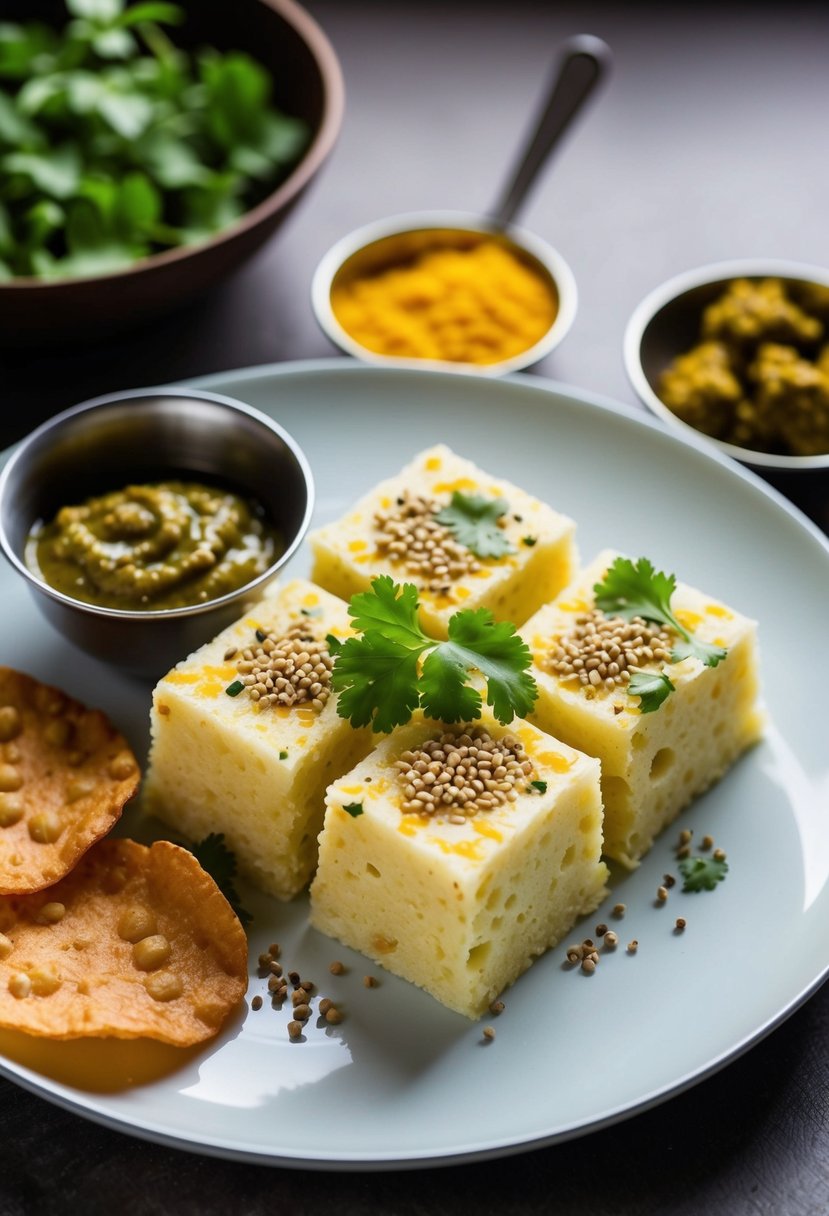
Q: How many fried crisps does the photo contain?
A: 2